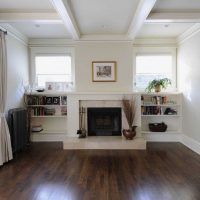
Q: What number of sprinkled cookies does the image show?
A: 0